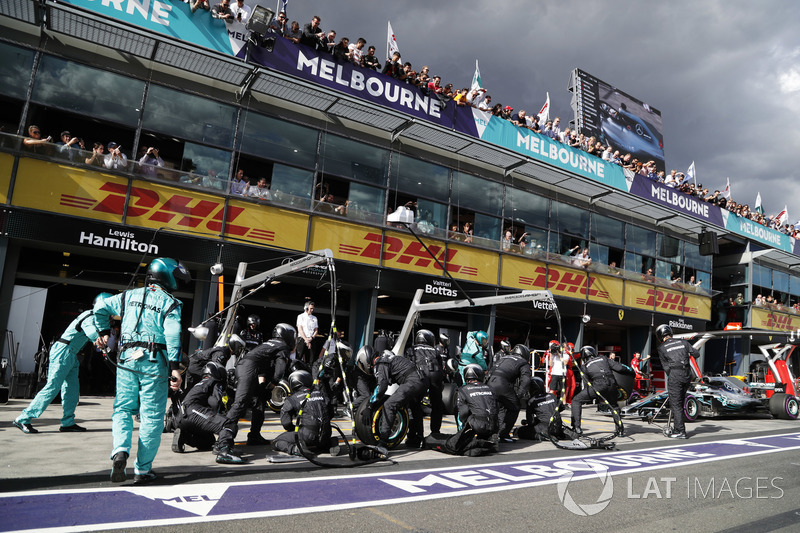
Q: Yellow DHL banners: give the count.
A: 5